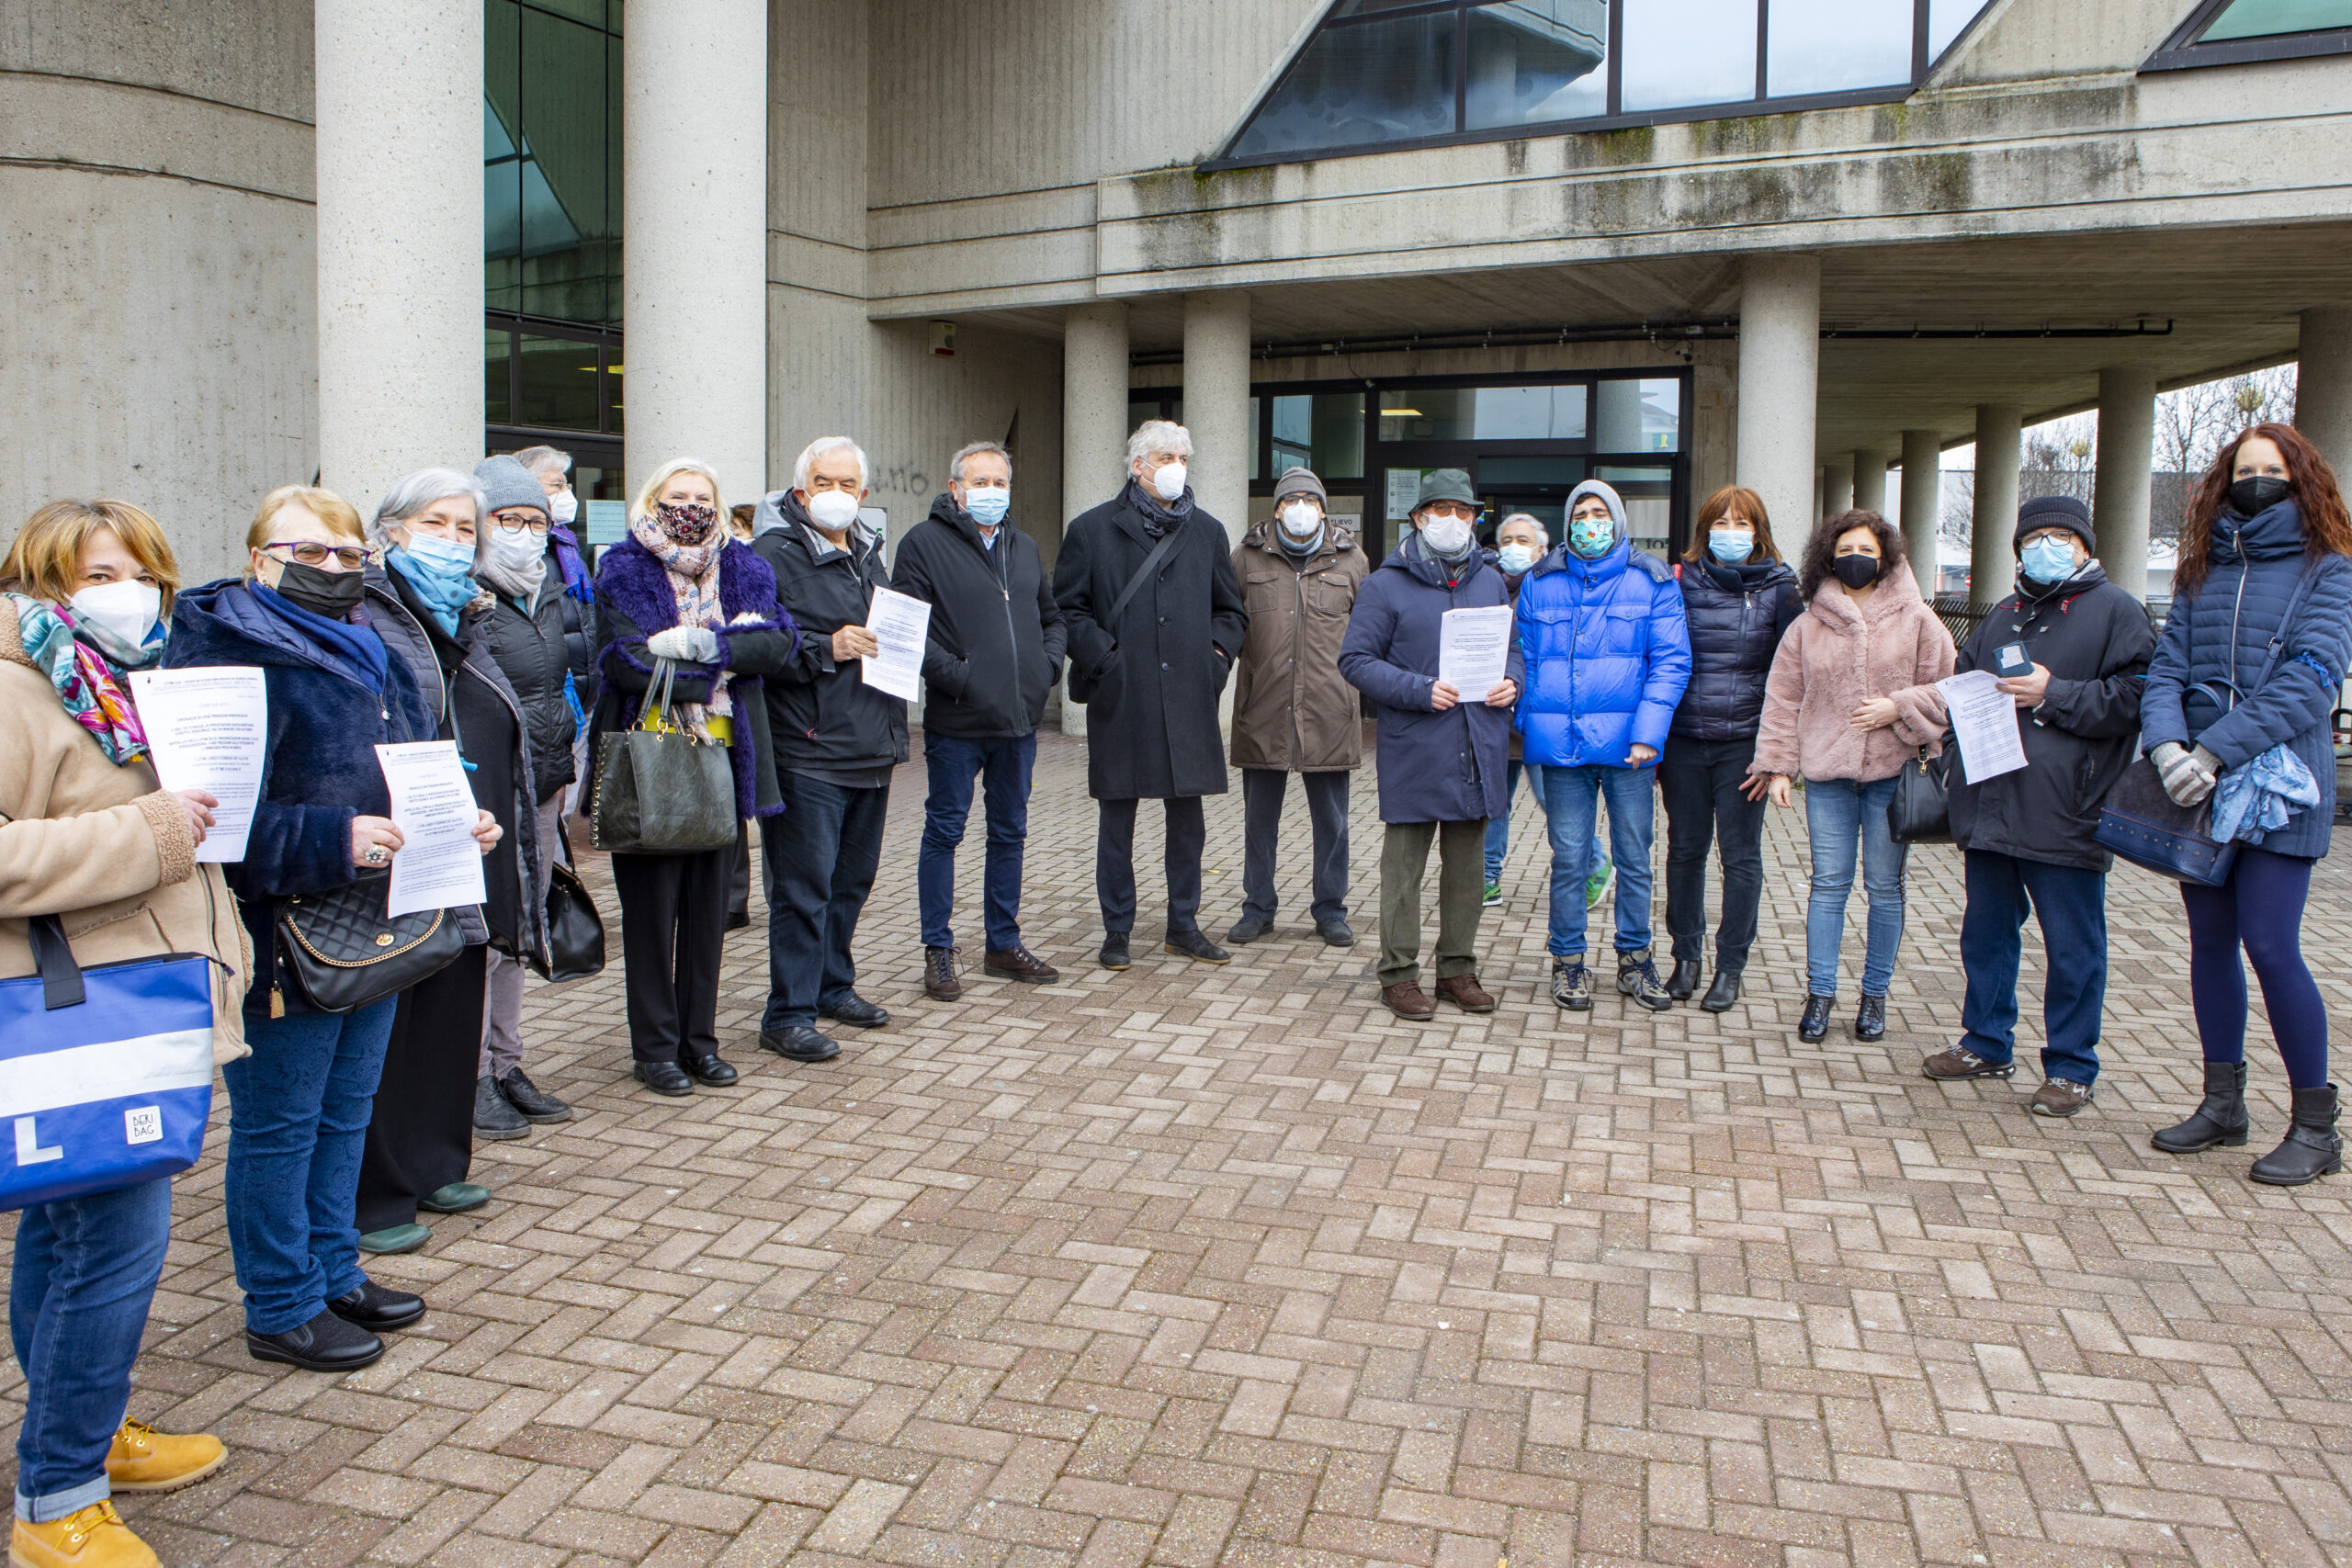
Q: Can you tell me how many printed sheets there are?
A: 5